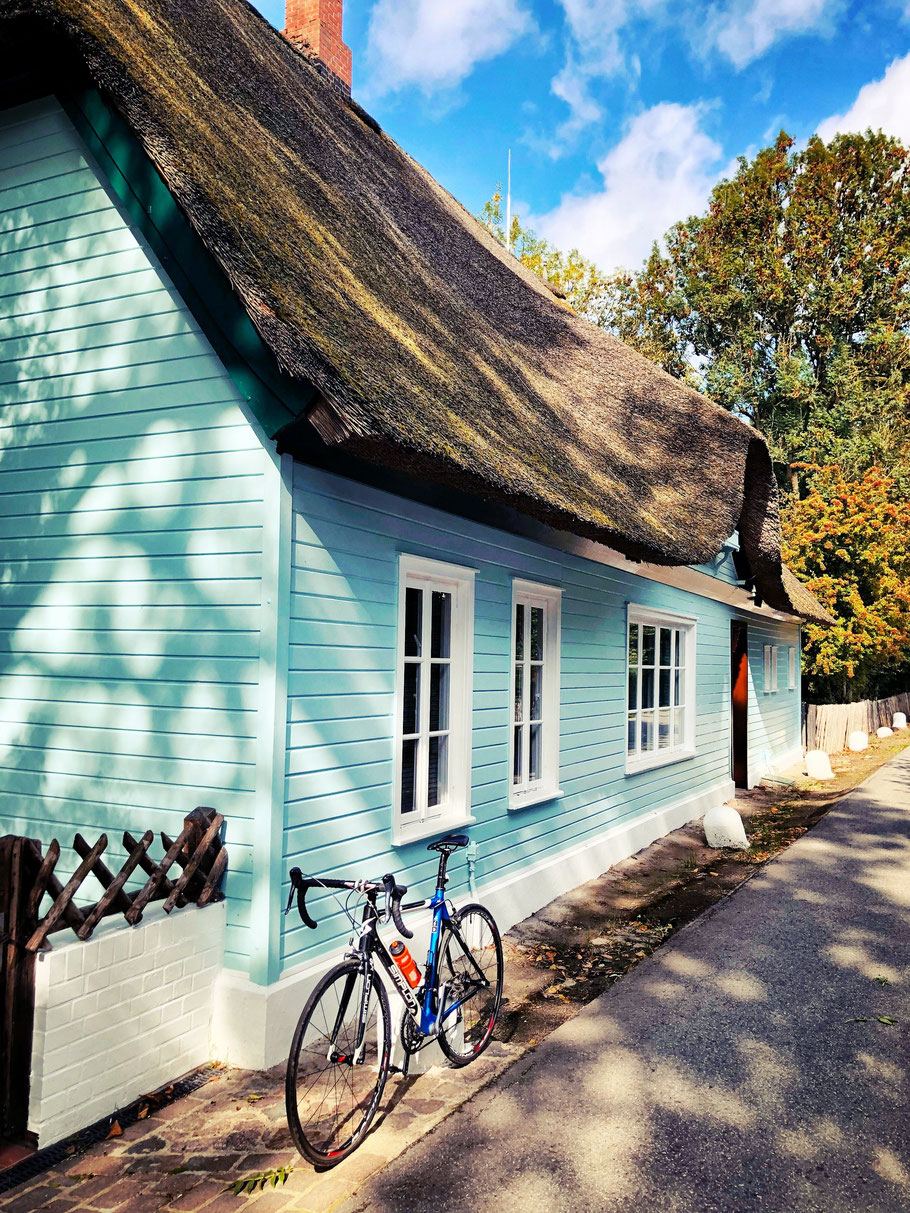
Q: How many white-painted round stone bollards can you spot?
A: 5